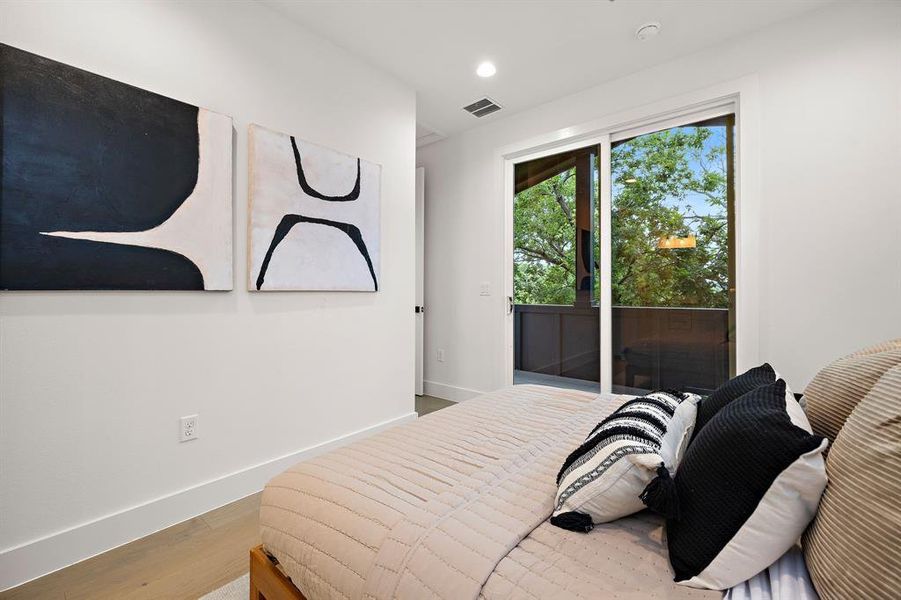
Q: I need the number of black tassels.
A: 2